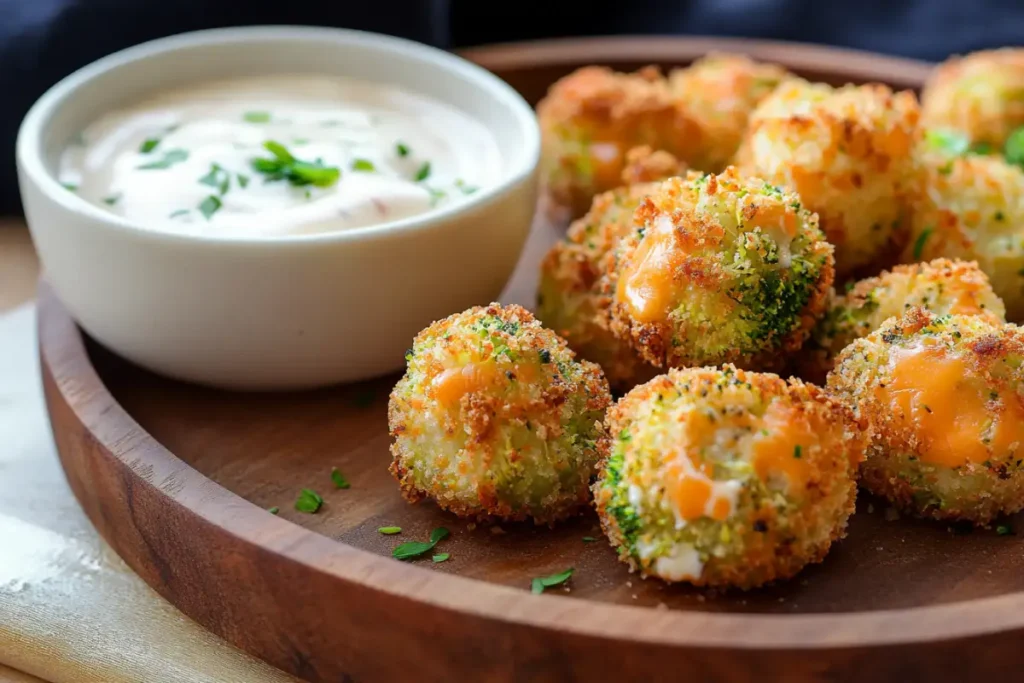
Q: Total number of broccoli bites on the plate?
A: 11